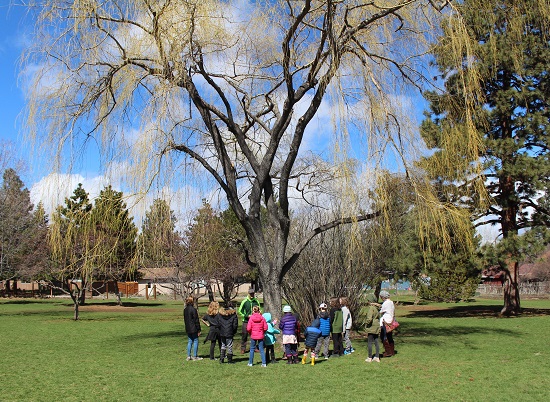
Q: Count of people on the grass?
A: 14